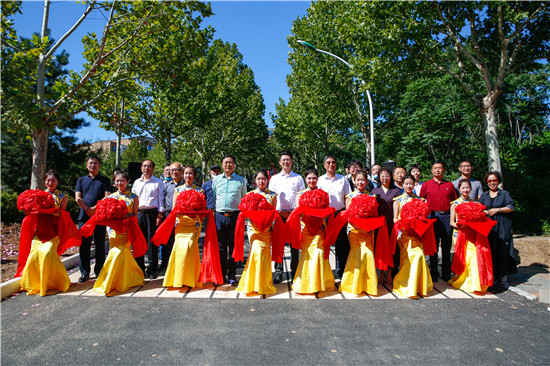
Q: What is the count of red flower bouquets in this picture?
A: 8